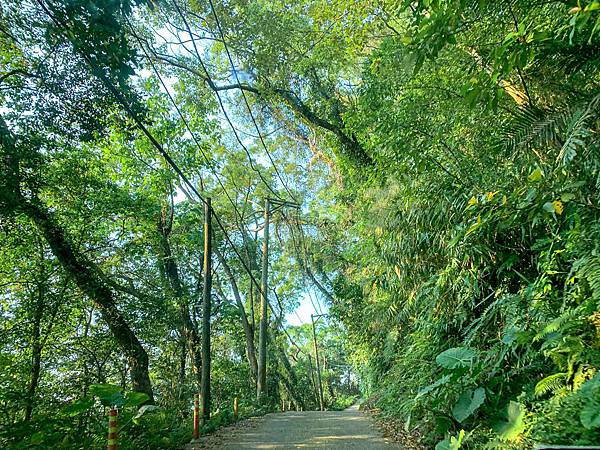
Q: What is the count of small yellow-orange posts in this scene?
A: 3